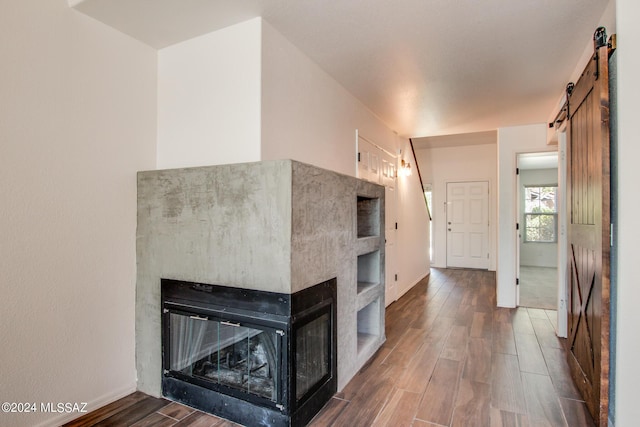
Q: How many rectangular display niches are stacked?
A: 3